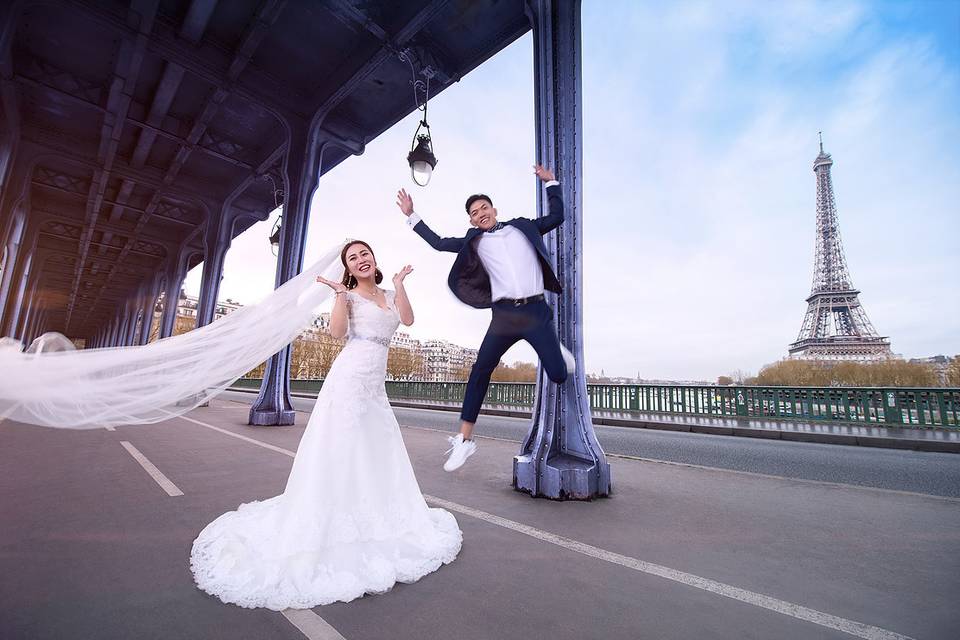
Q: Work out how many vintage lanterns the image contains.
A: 2